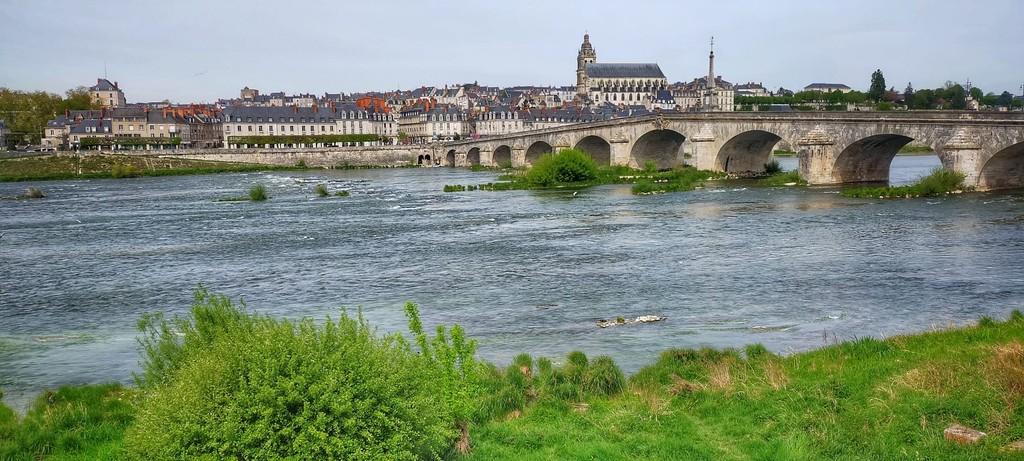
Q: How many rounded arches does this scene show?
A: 9